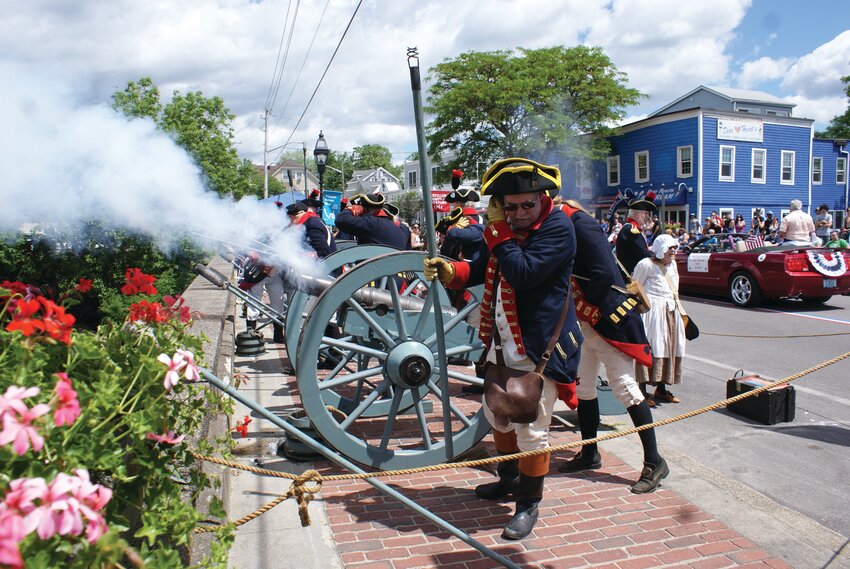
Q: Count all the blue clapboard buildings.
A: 1